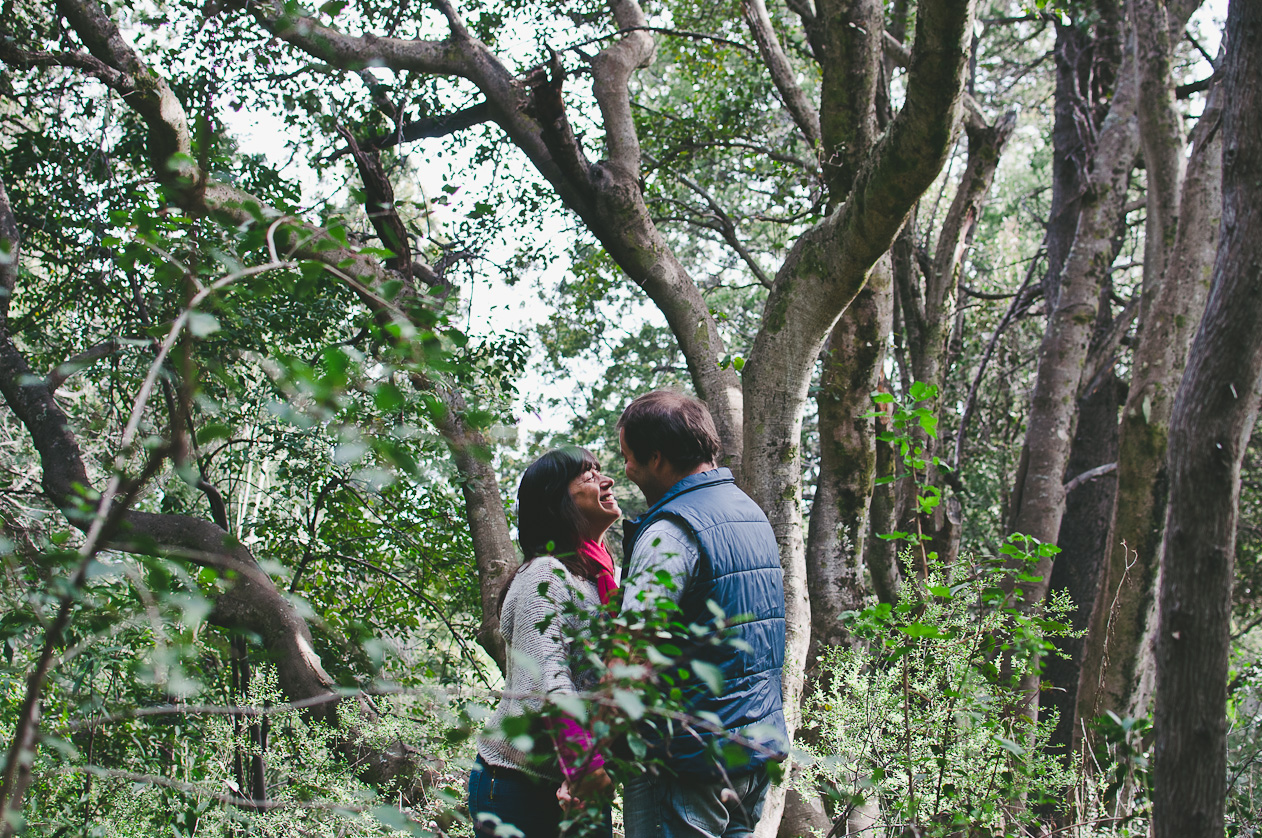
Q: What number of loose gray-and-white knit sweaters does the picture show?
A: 1